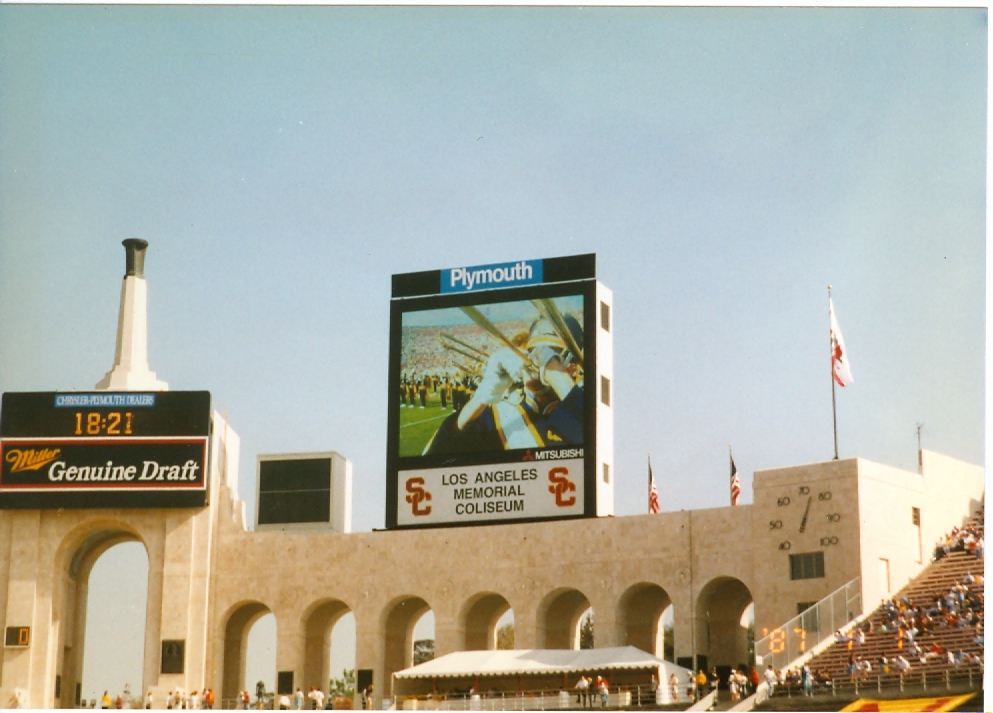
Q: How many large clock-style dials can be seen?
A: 1